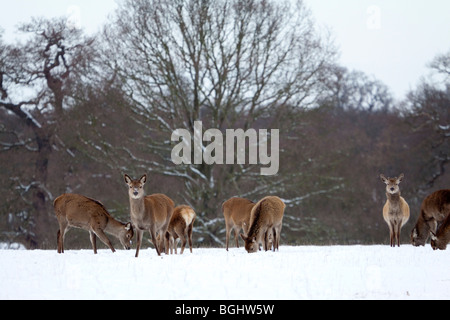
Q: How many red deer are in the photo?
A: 8